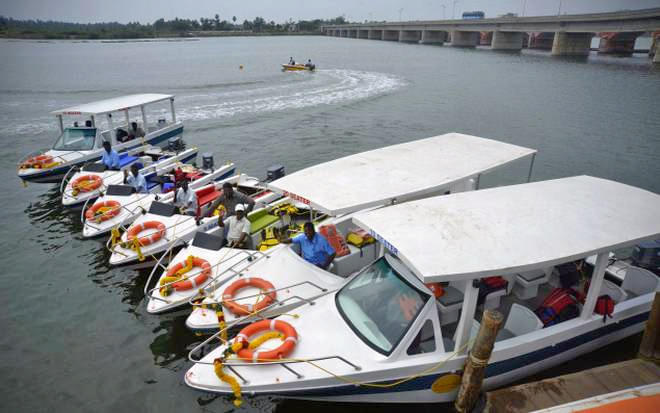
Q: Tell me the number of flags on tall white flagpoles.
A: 0